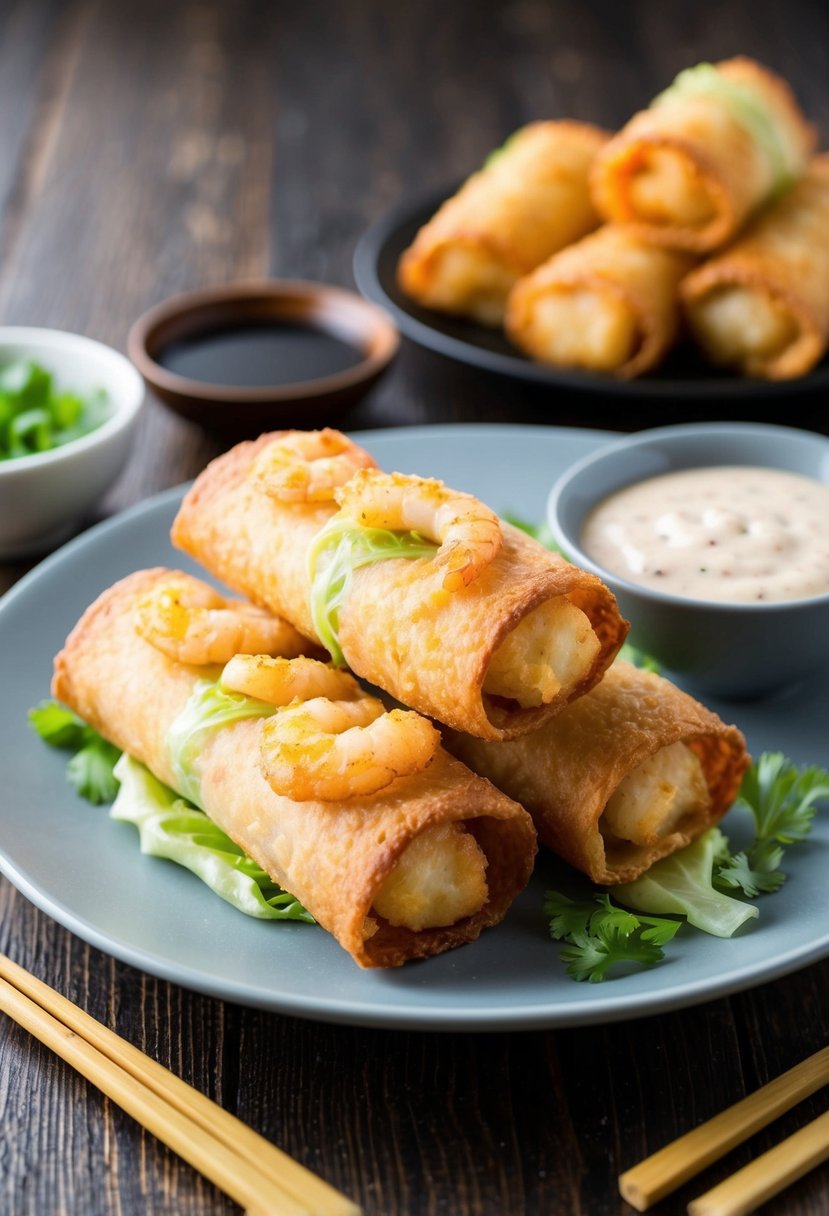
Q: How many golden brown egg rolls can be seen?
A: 7